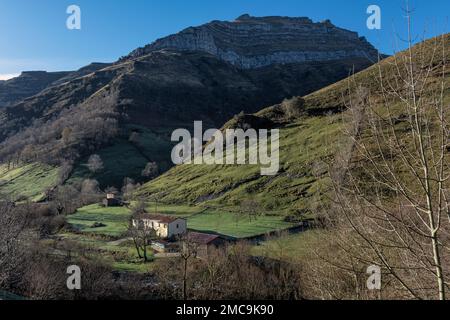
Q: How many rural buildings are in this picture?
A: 3